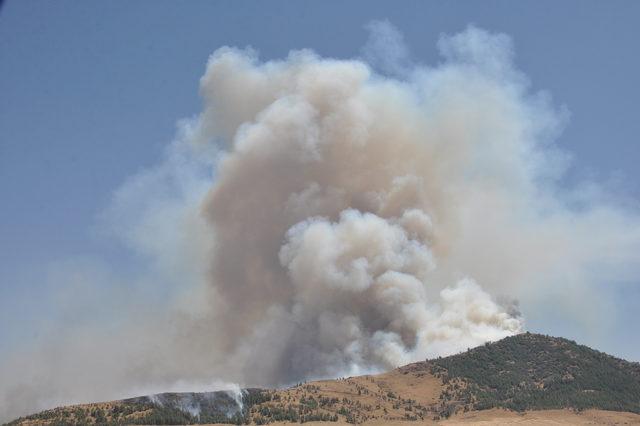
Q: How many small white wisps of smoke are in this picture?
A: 3